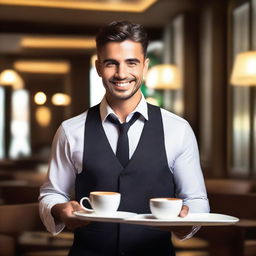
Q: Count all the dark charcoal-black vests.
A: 1